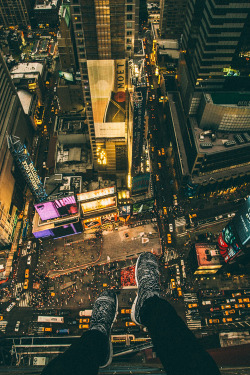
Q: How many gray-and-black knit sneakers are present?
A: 2